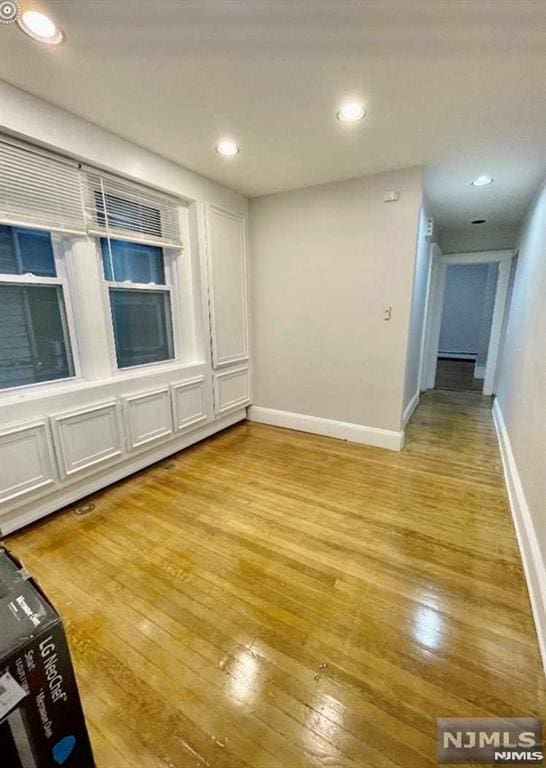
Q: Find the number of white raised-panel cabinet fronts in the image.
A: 6